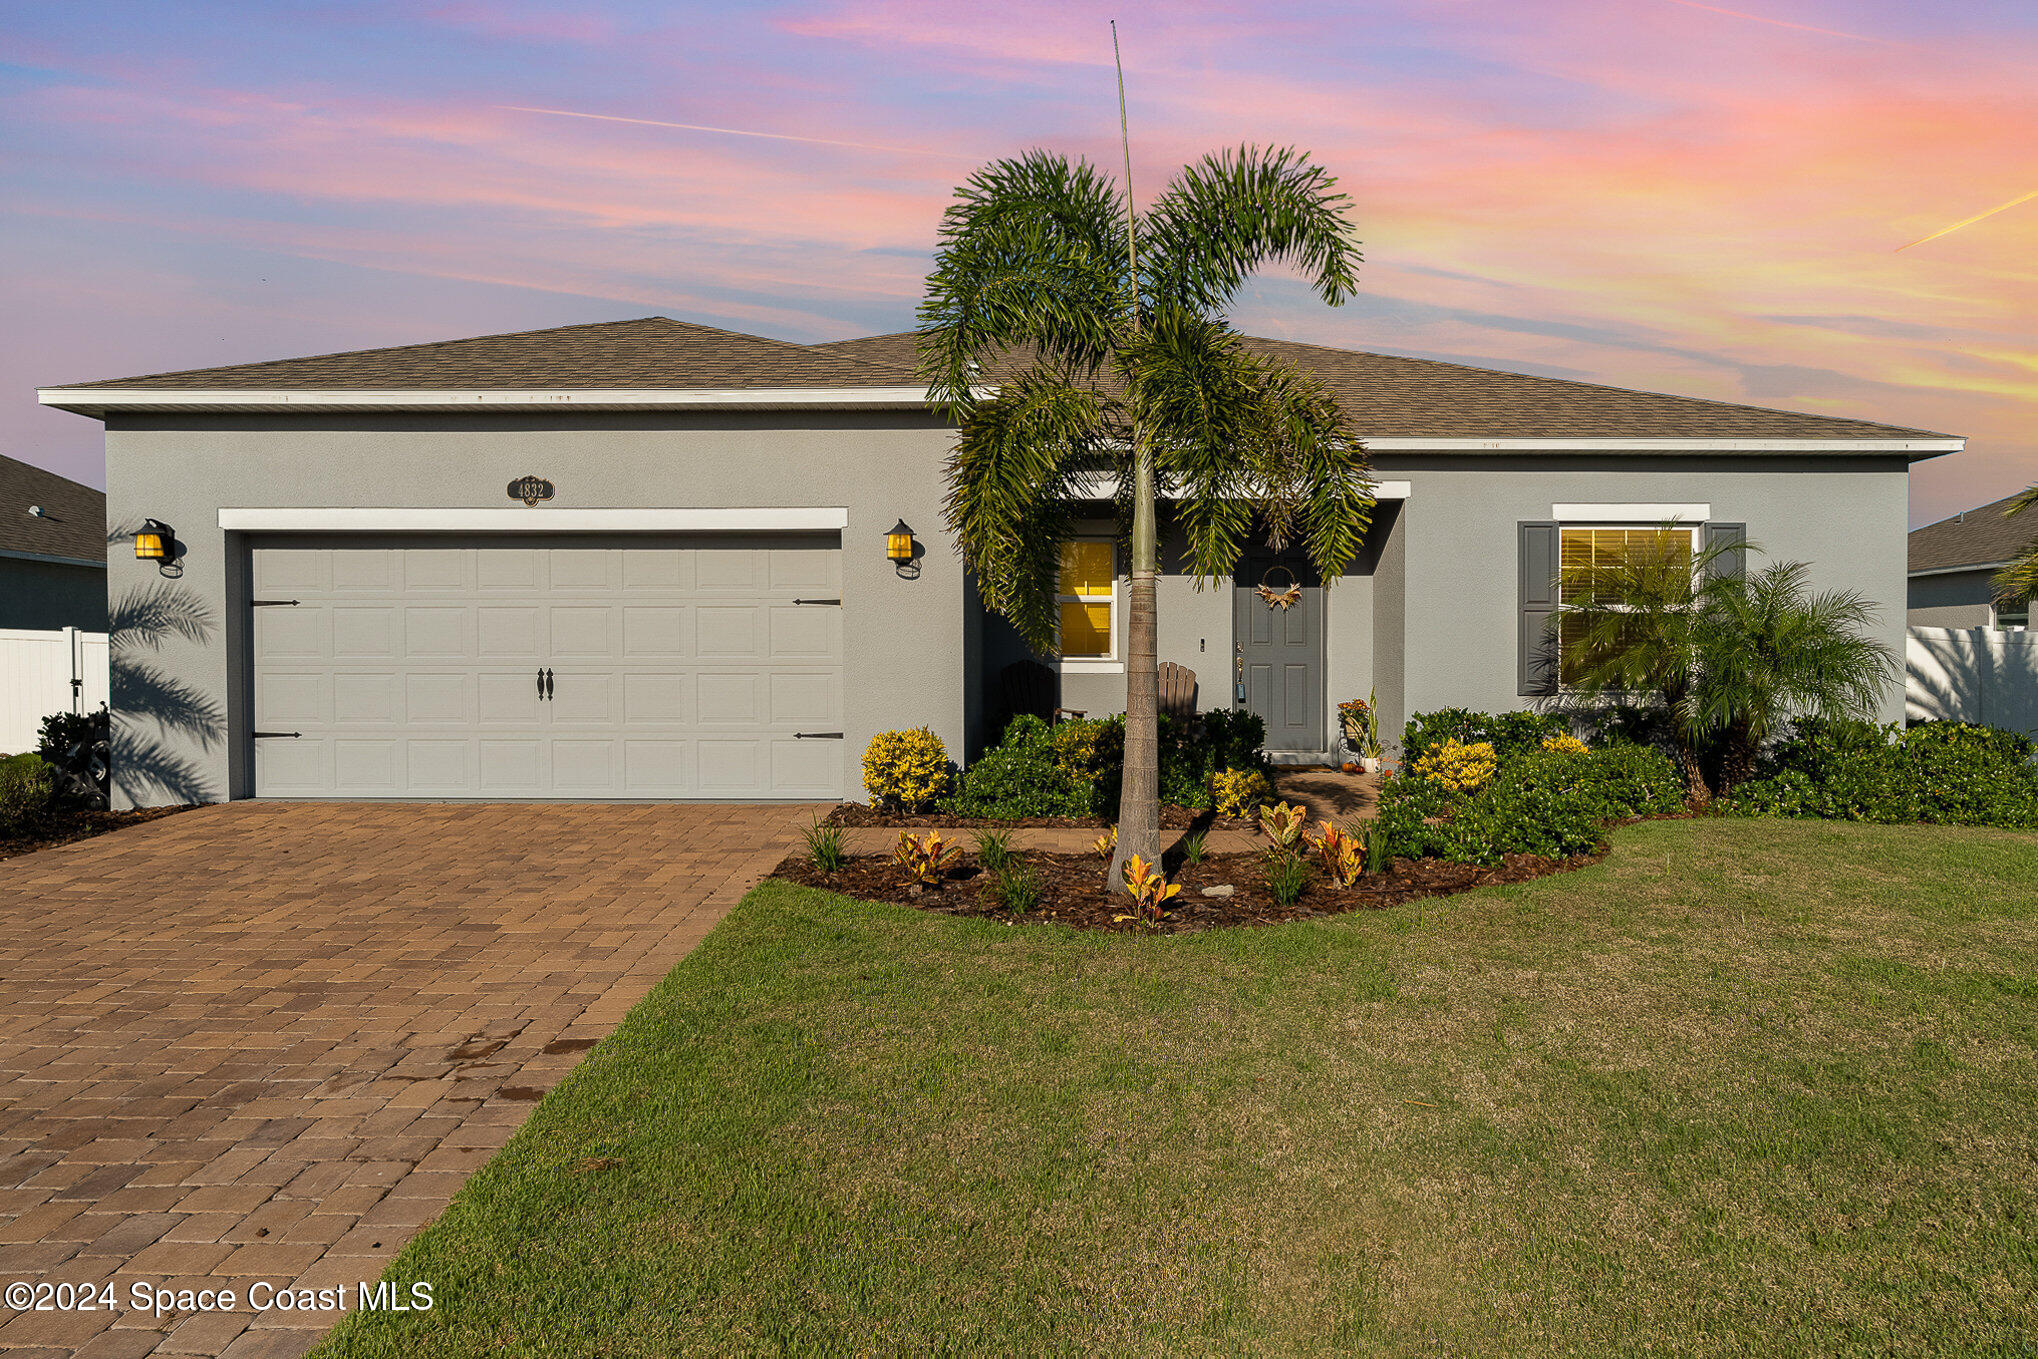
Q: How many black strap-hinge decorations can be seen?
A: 4